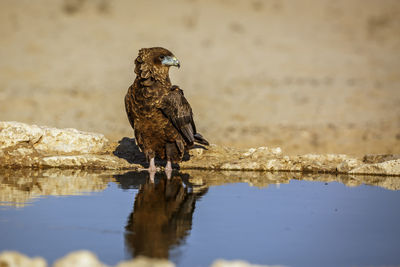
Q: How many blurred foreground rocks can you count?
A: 4